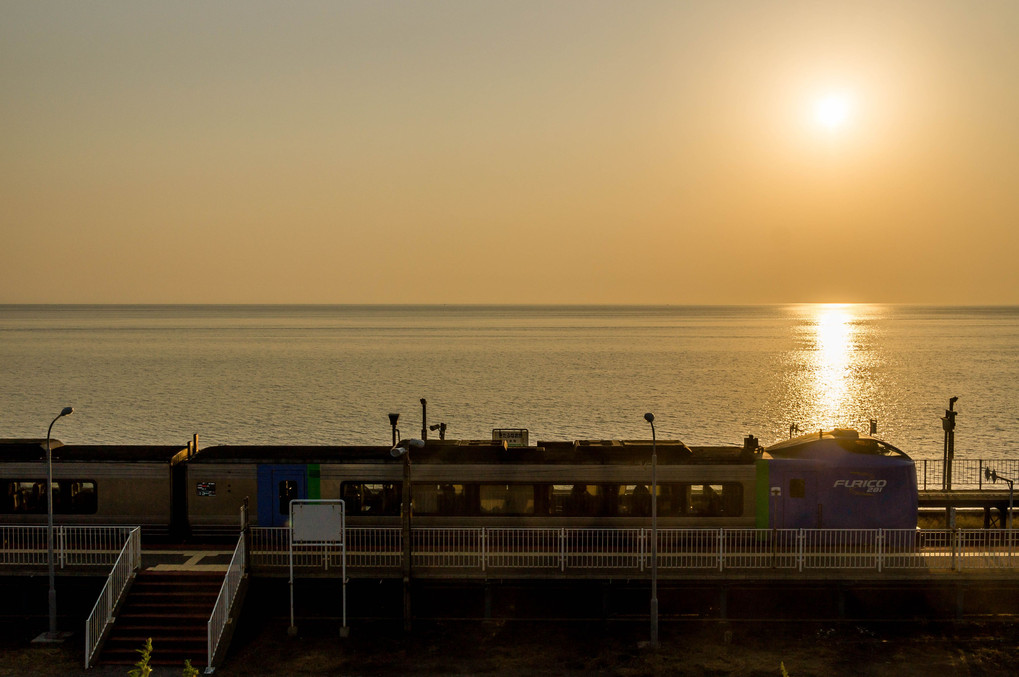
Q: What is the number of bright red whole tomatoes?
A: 0